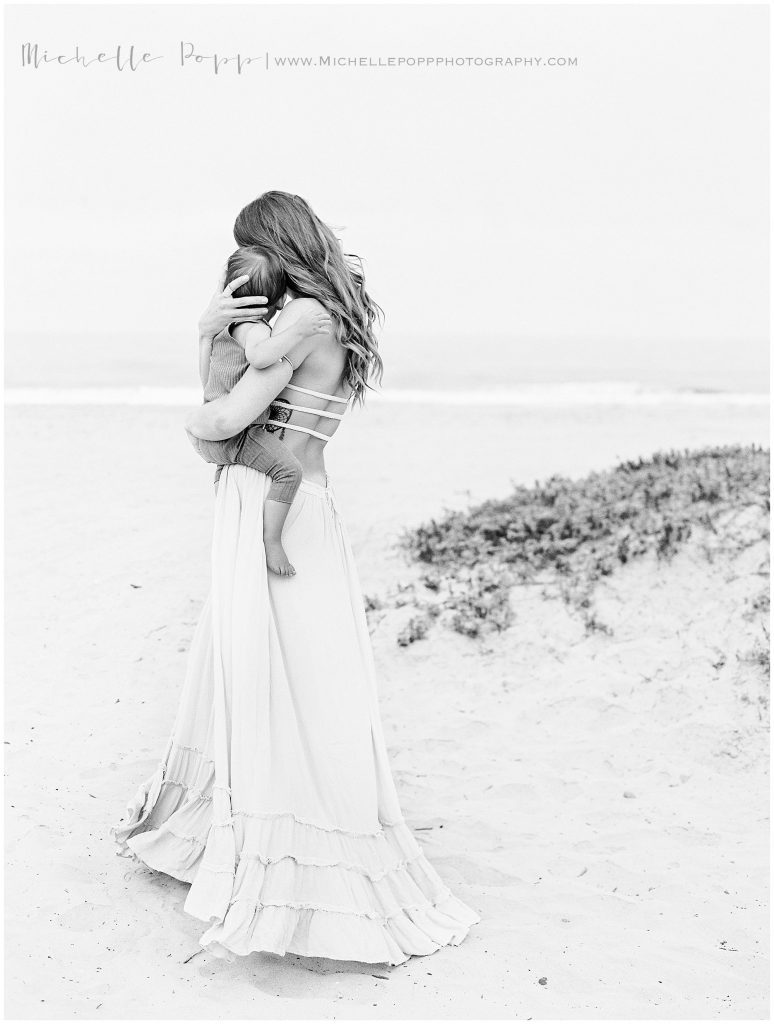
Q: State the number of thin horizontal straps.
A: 3